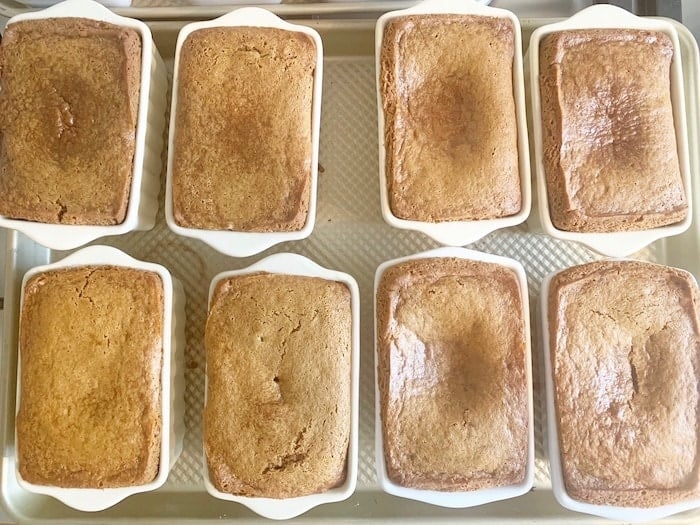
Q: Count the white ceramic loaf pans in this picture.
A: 8